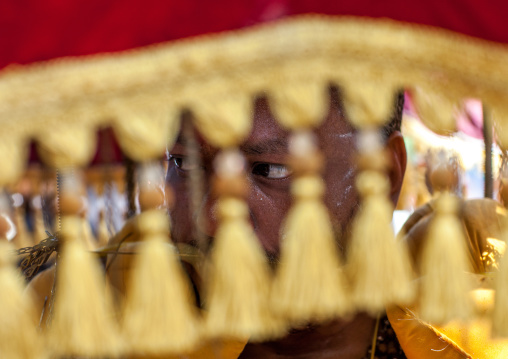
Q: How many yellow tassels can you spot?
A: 8